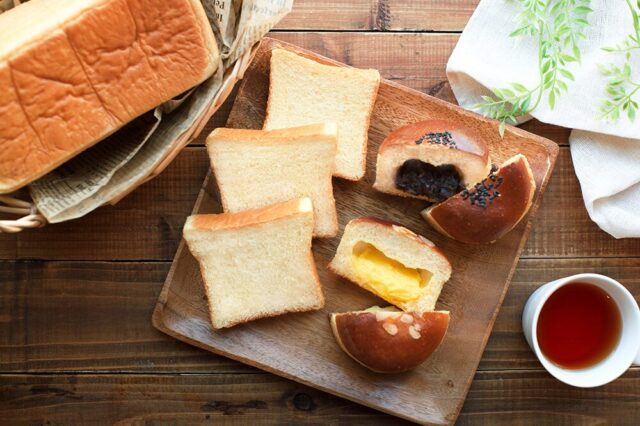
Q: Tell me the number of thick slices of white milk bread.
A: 3